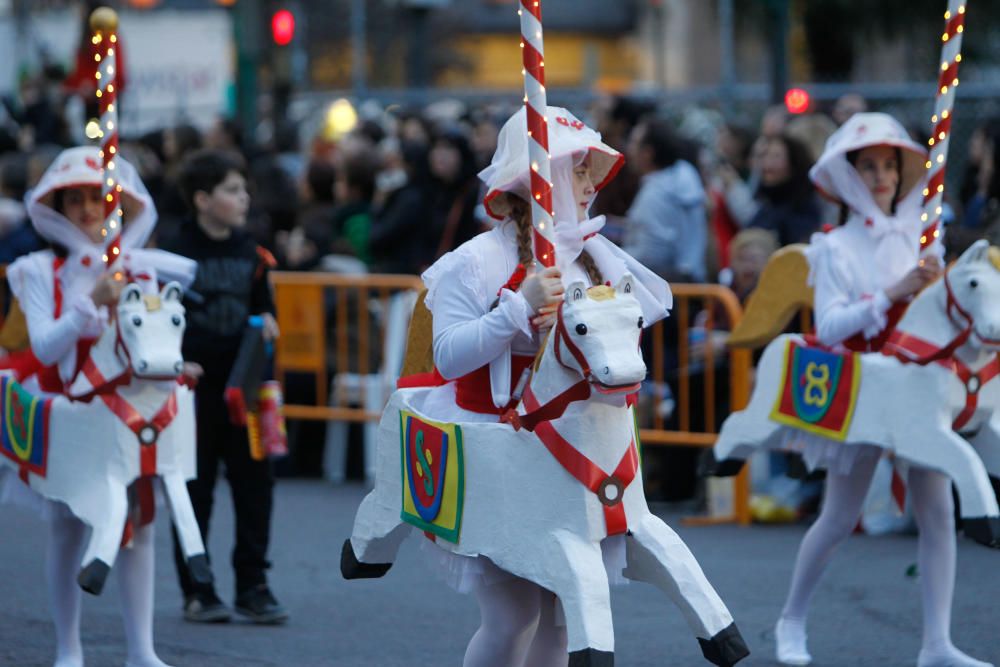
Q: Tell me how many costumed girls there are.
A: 3